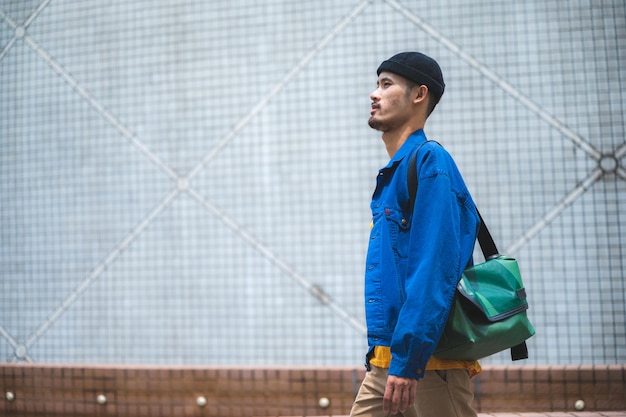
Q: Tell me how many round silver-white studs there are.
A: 5